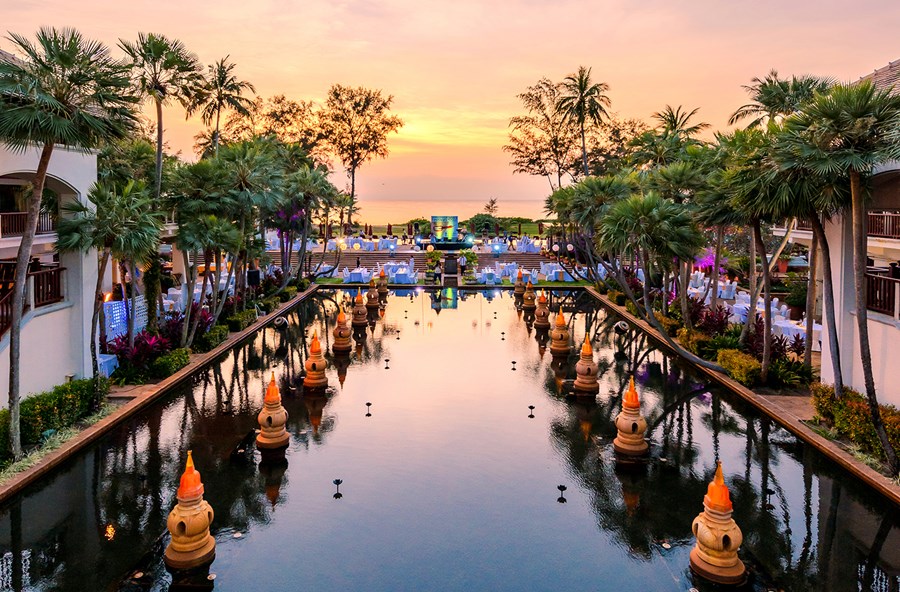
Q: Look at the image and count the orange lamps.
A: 14